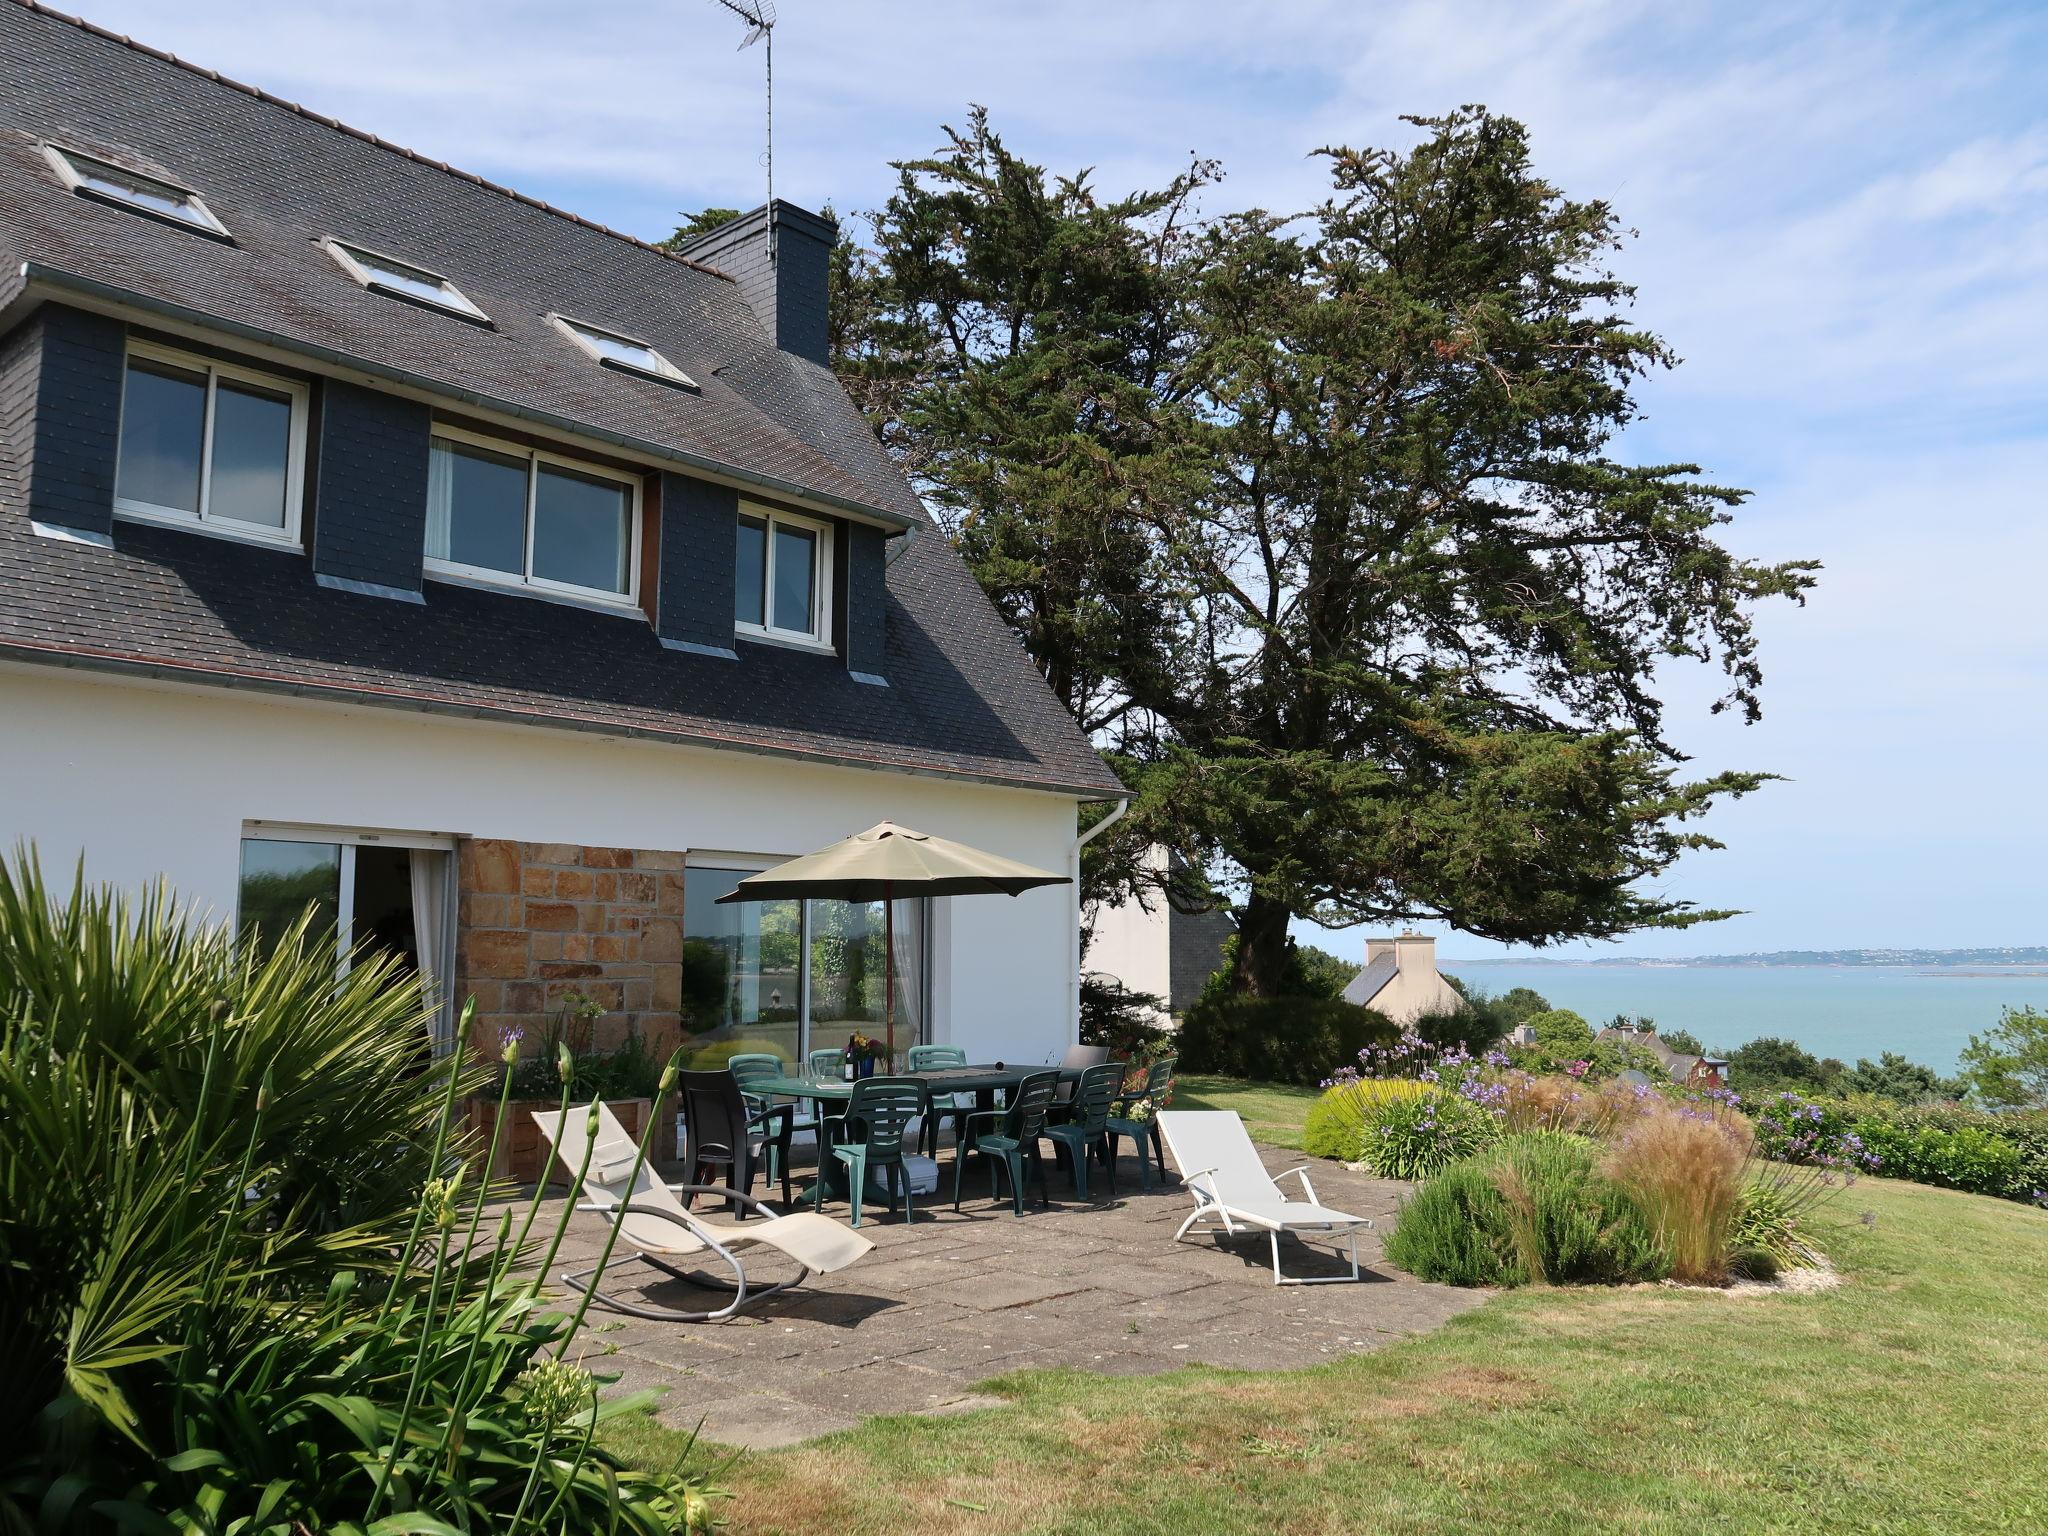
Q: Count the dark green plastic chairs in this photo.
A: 7